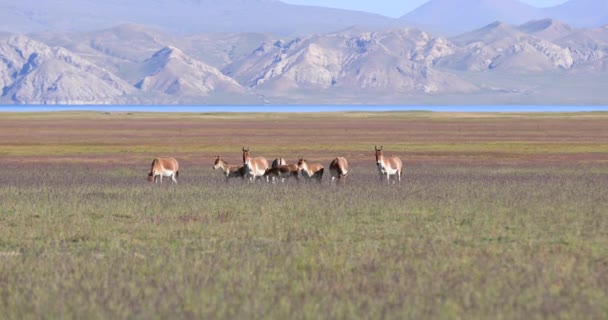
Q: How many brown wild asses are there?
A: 8